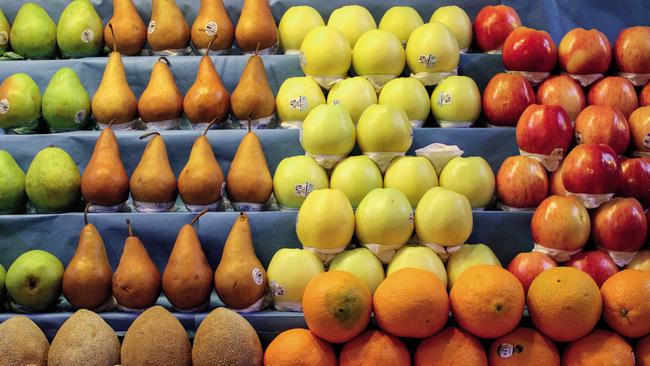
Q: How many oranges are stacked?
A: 11